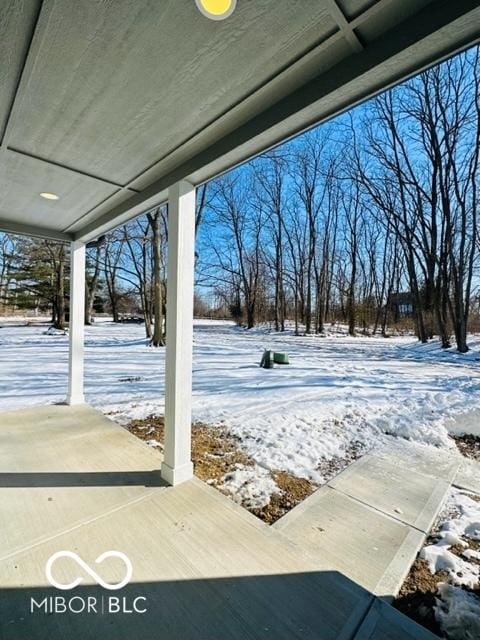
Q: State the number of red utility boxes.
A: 0